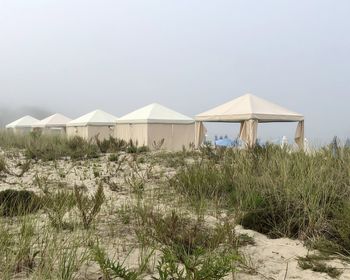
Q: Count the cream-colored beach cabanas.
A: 5